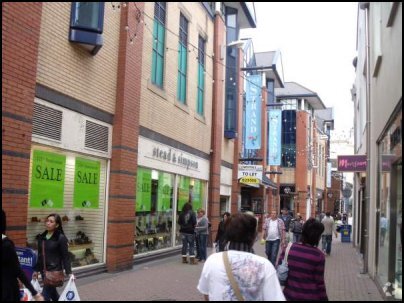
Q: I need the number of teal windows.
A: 3